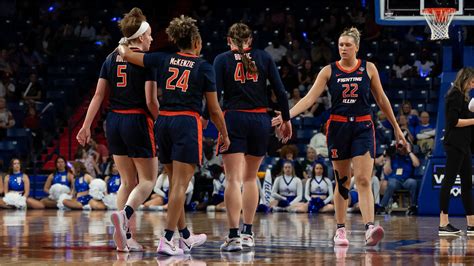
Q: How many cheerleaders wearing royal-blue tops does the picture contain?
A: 4